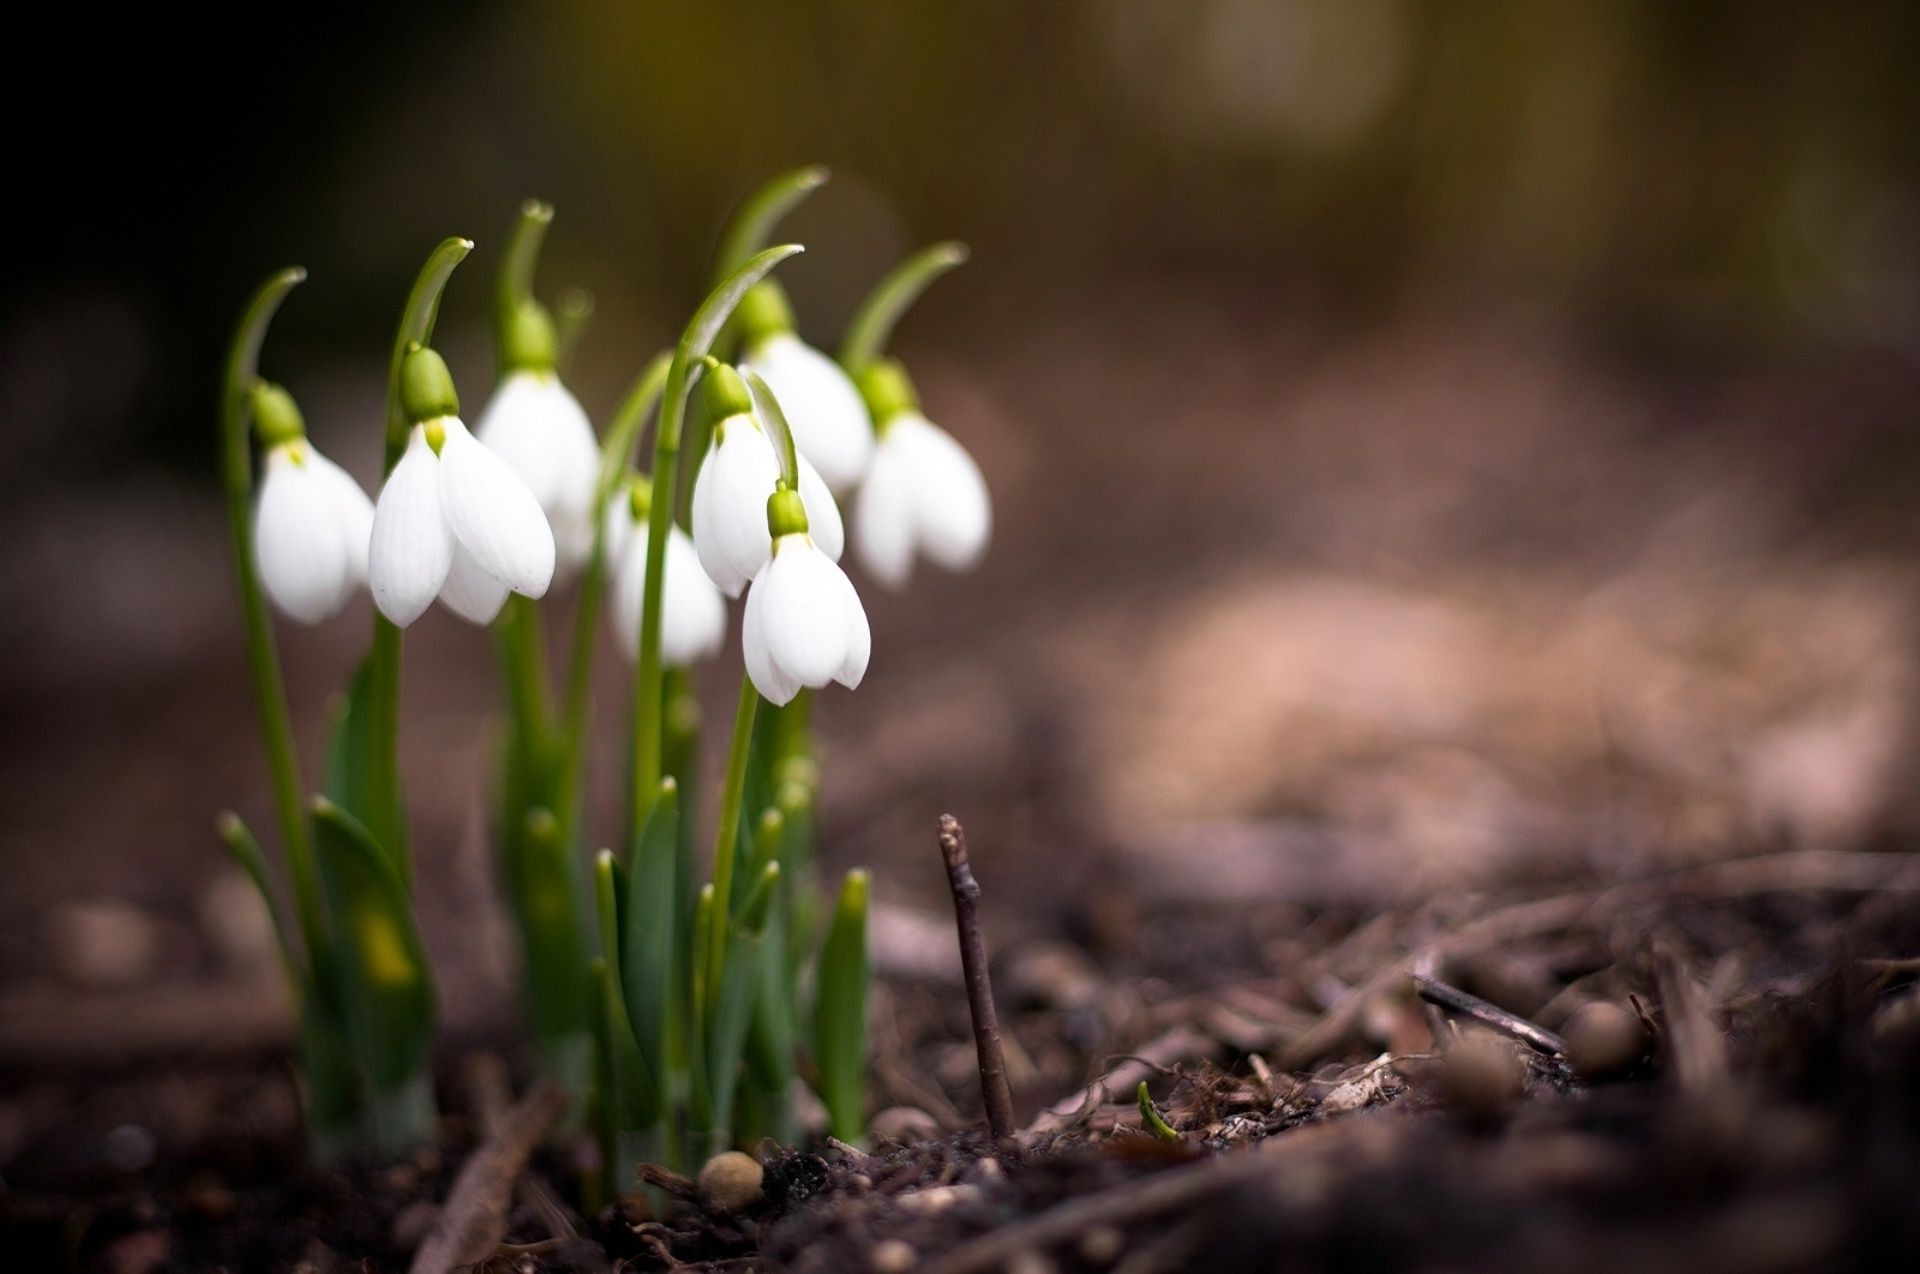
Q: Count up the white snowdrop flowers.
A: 8